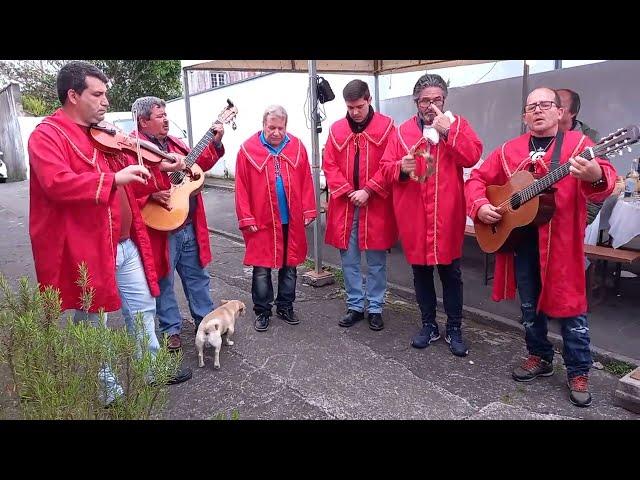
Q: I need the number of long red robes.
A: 6